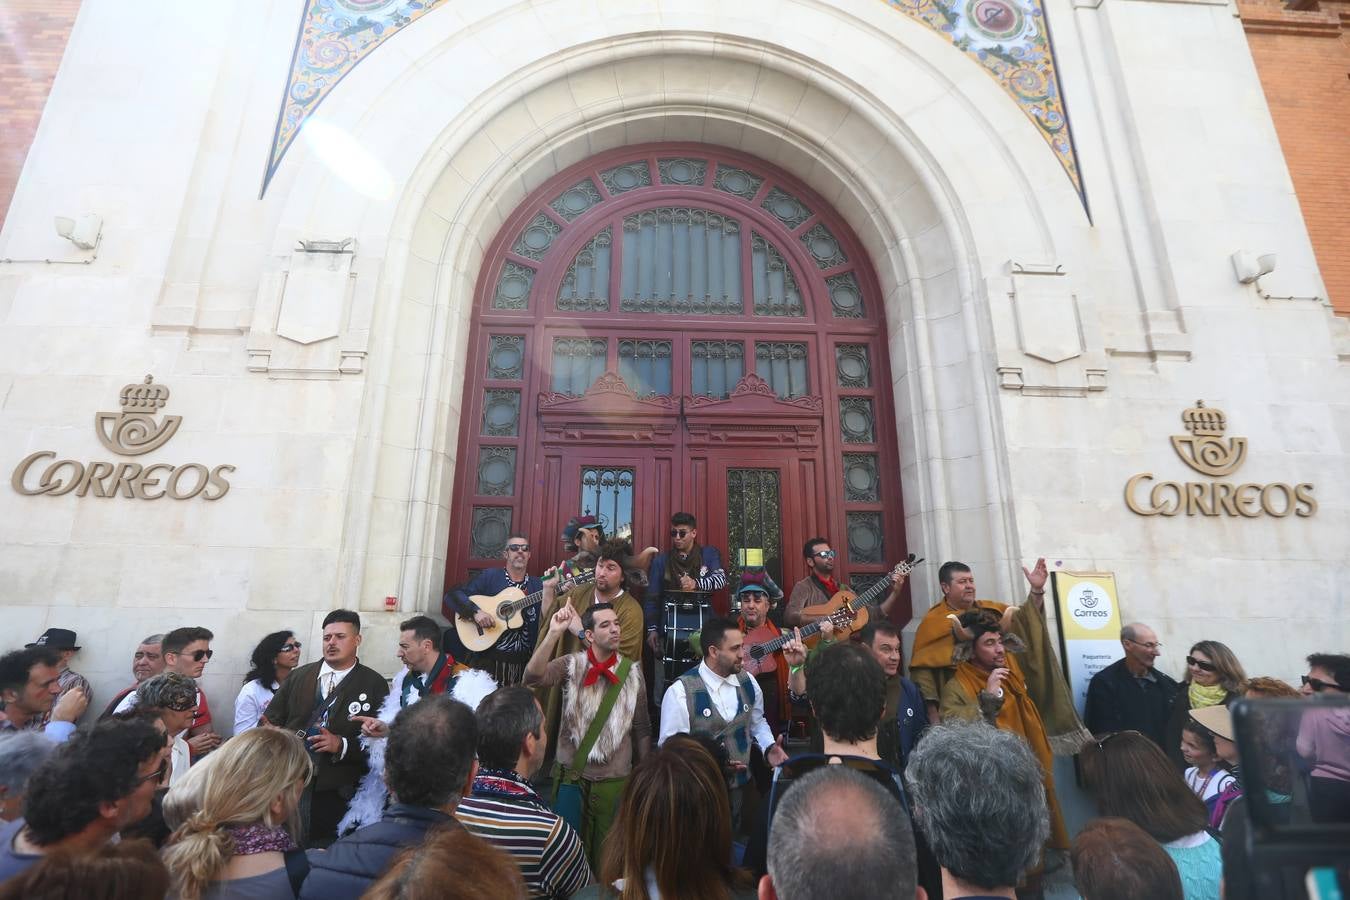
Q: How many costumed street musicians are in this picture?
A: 13